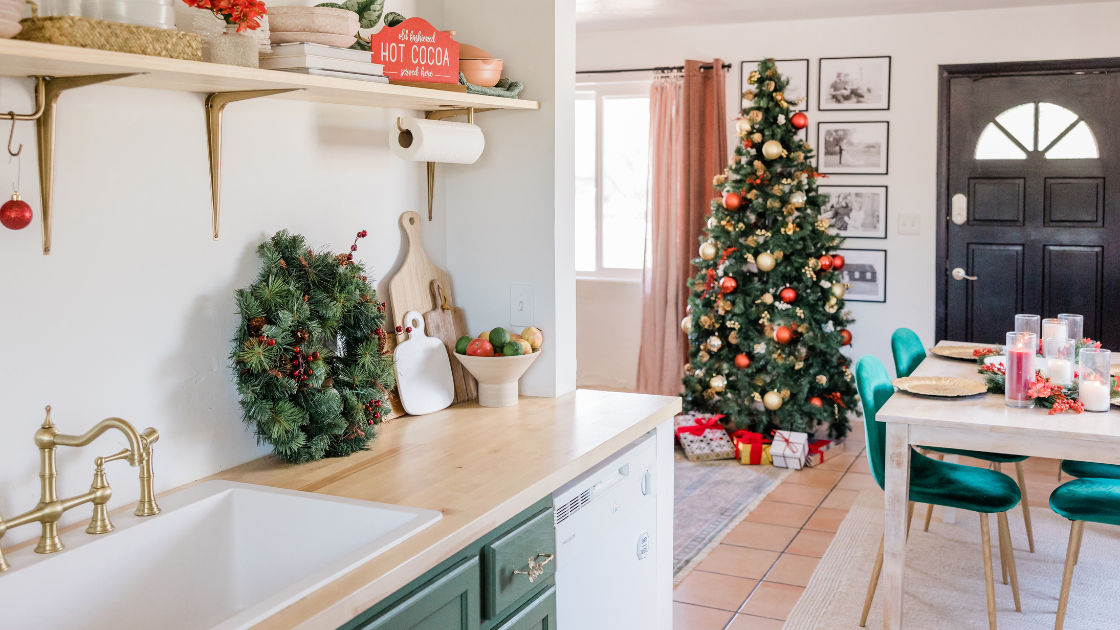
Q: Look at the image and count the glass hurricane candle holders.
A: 6